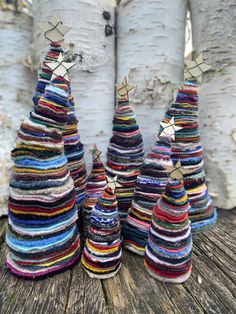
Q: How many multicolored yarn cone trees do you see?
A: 8